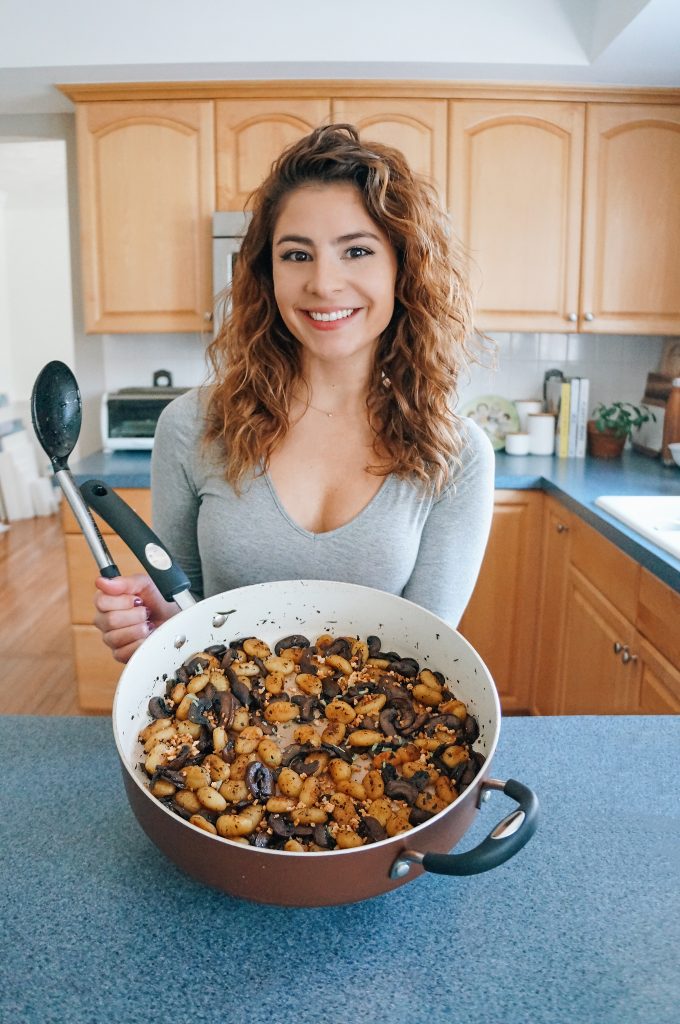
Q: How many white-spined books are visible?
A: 2